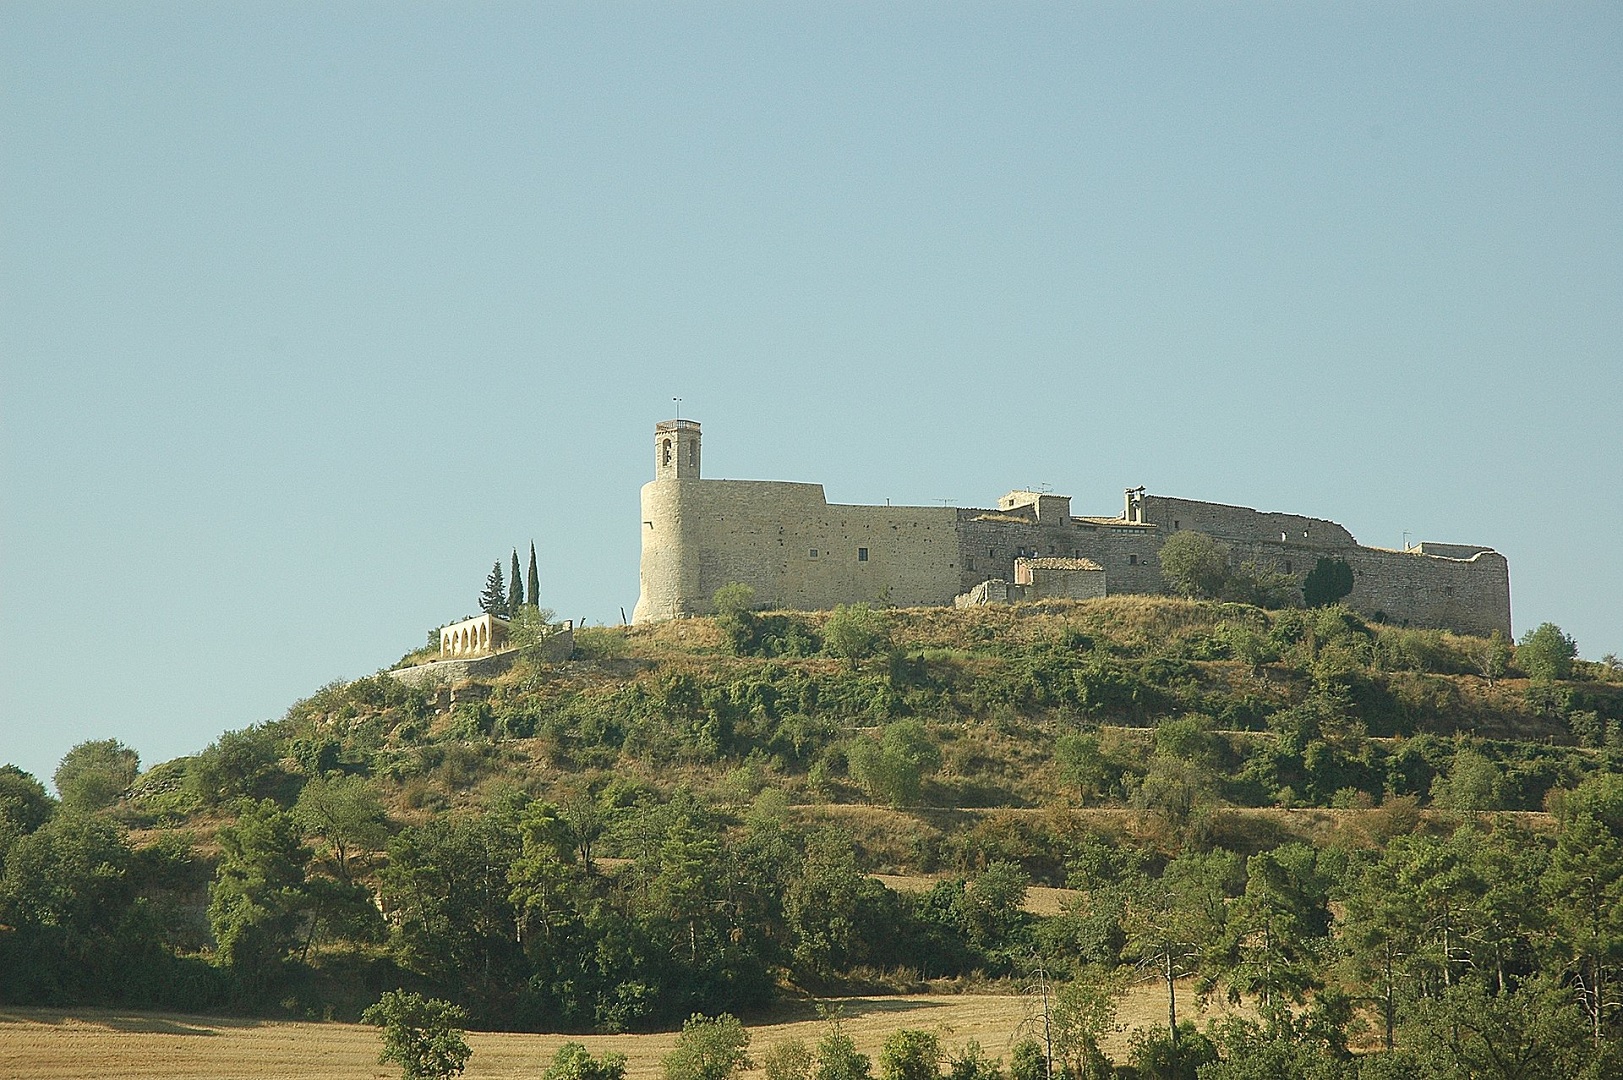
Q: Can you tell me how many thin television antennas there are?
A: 3